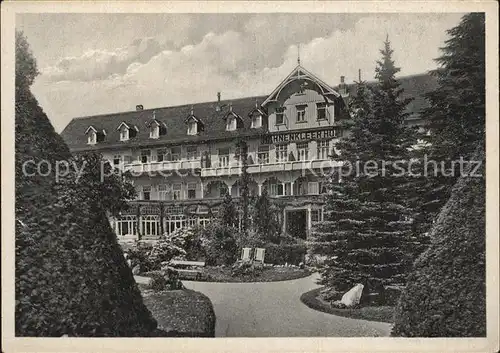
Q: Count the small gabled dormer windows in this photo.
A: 6